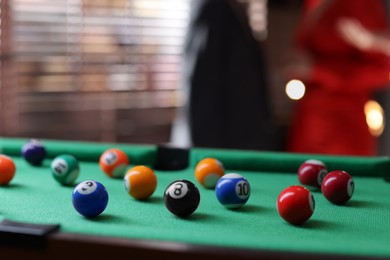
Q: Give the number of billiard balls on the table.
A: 12